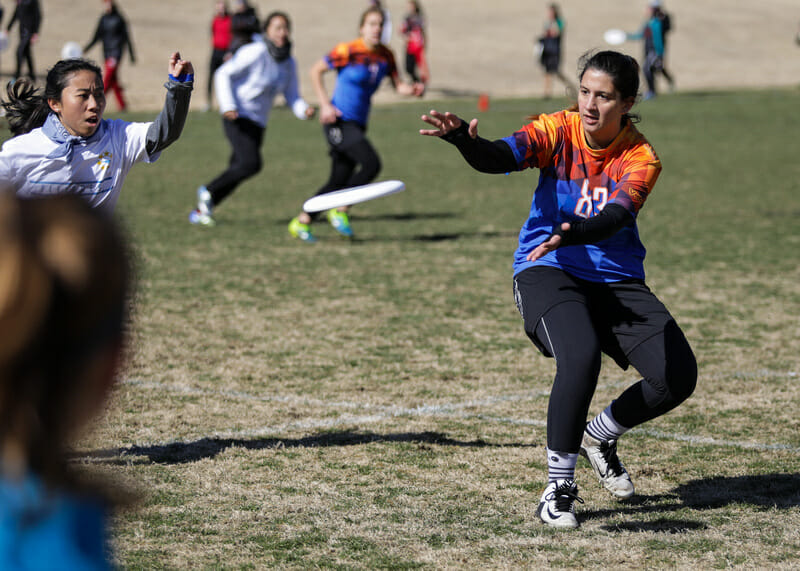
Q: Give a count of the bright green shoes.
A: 2